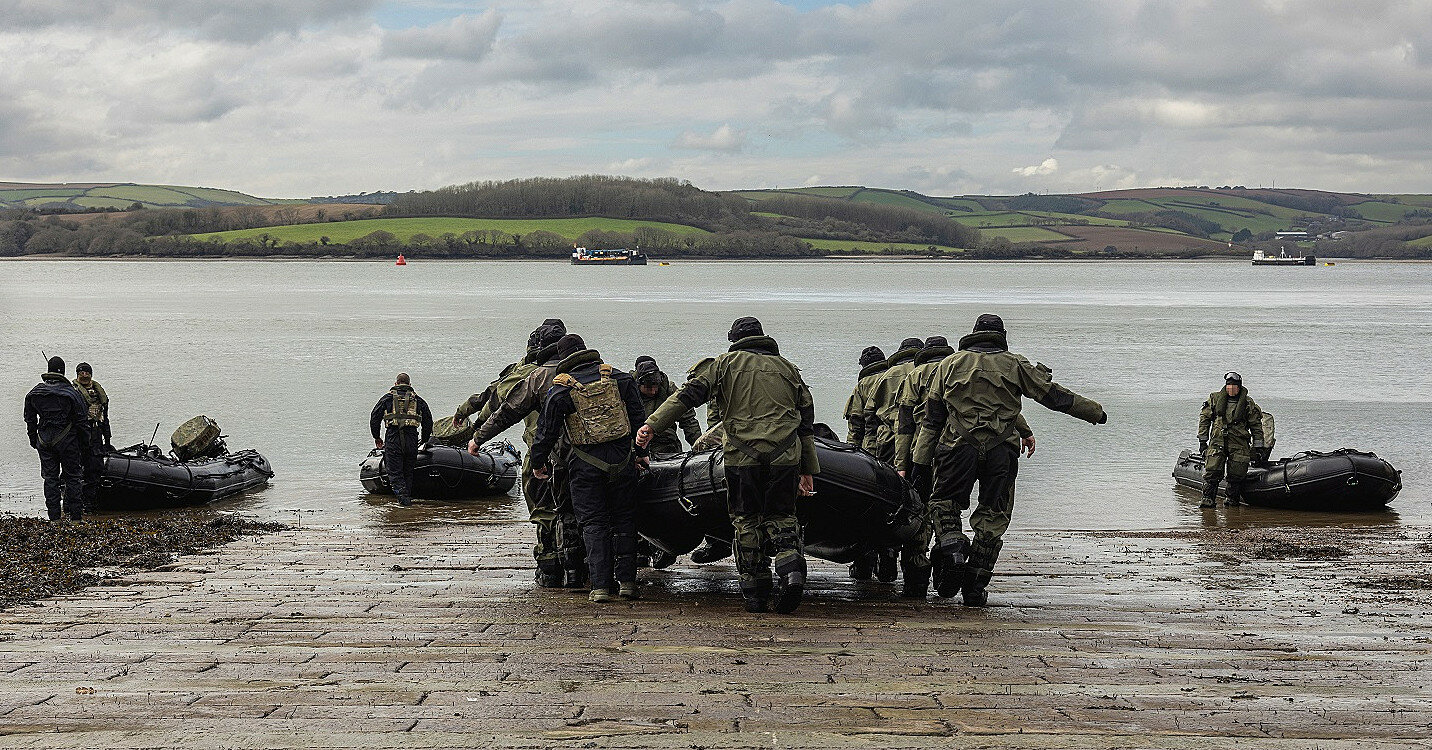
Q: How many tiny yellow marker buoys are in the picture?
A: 2